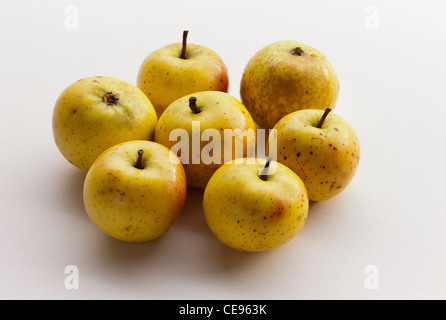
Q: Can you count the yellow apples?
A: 7